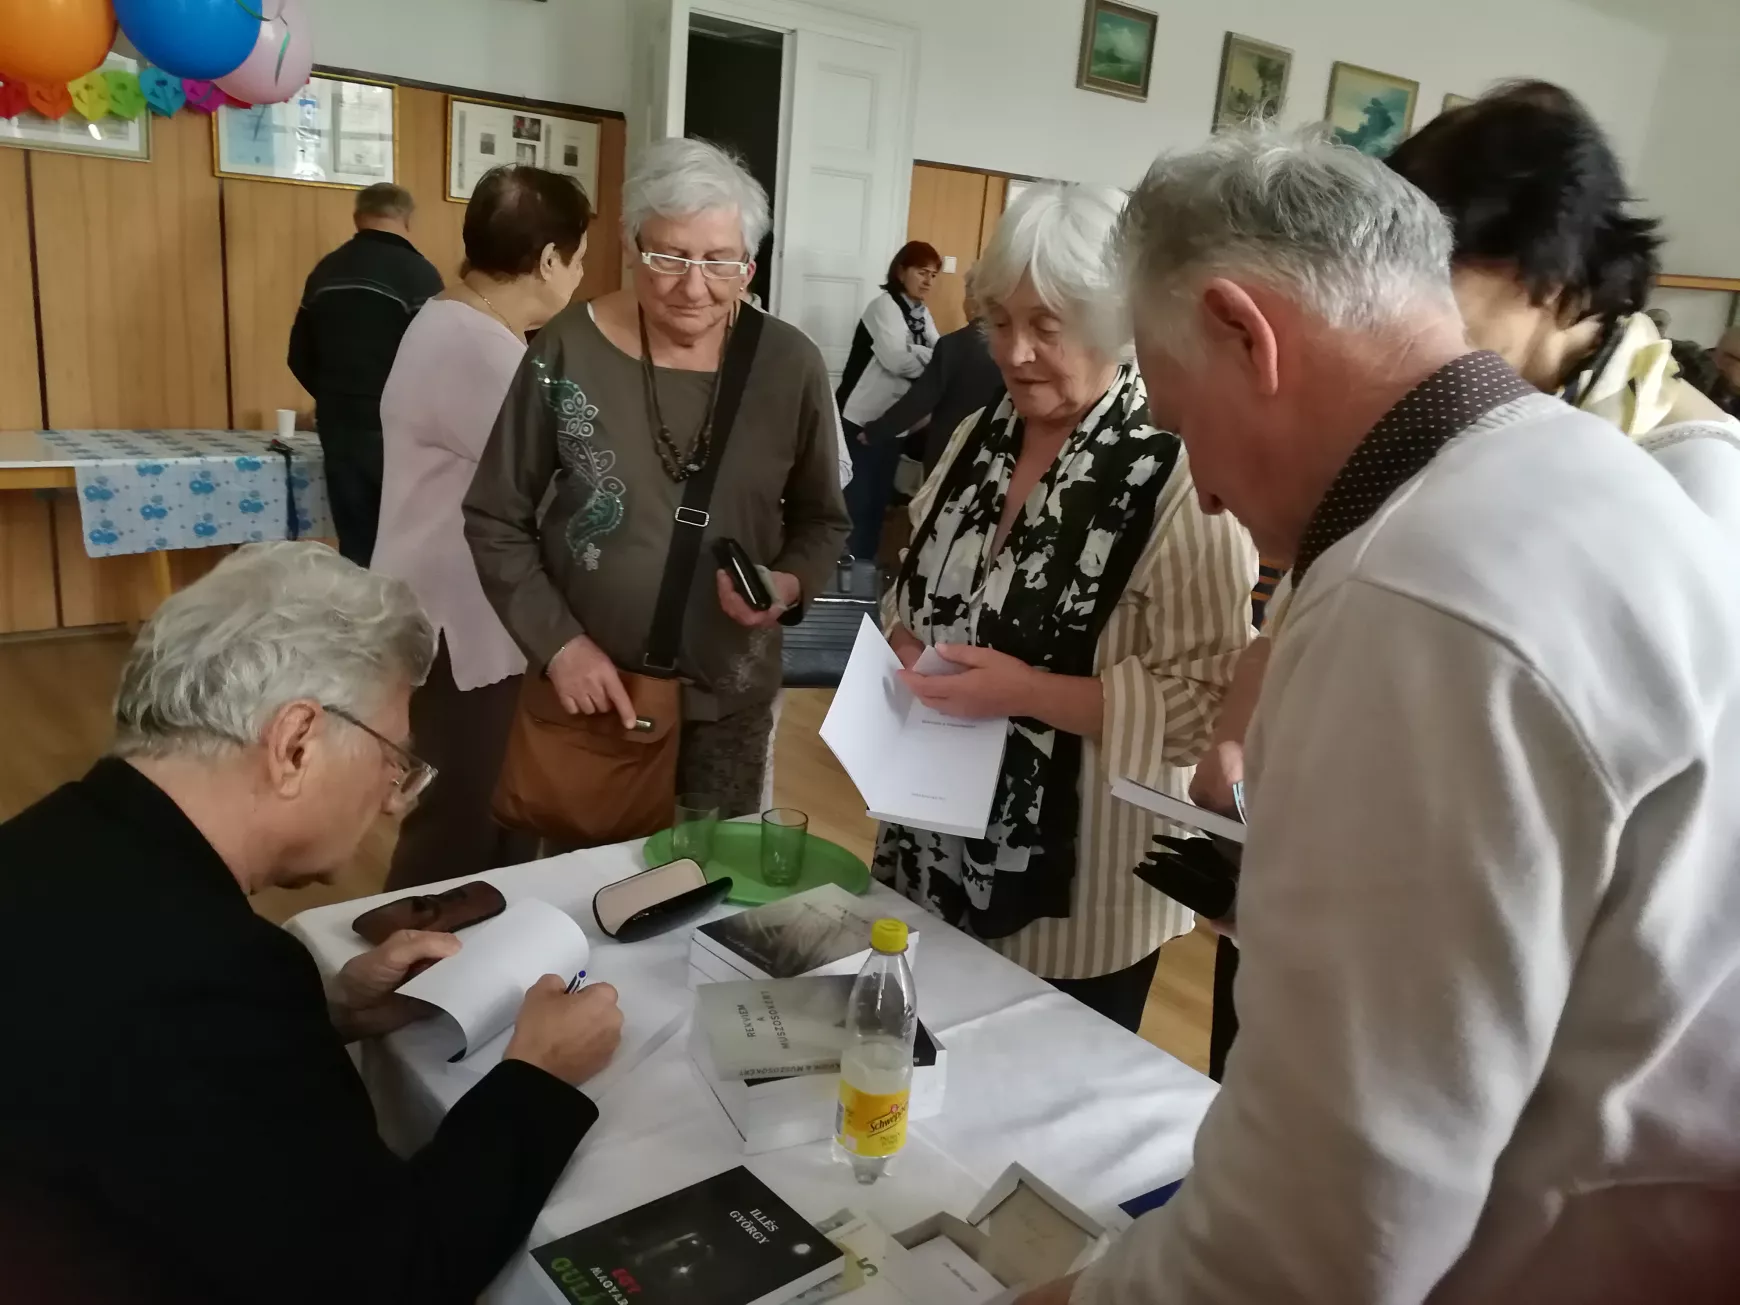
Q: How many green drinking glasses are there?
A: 2